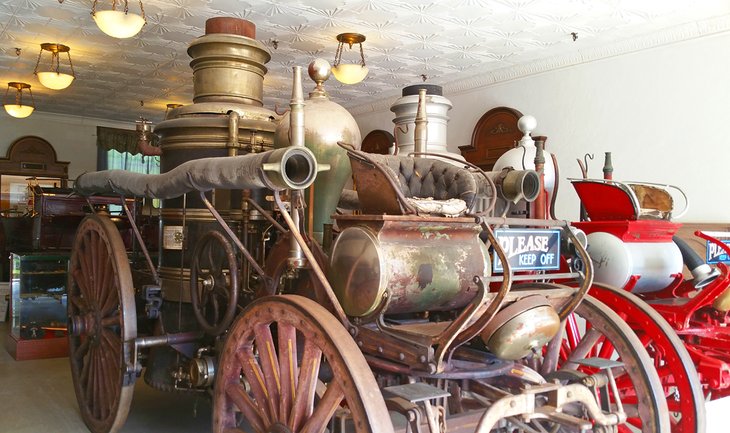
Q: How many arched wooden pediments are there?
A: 3